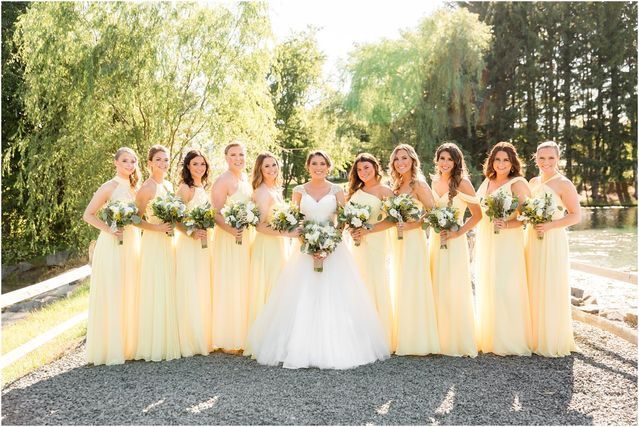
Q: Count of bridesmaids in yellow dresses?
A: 10